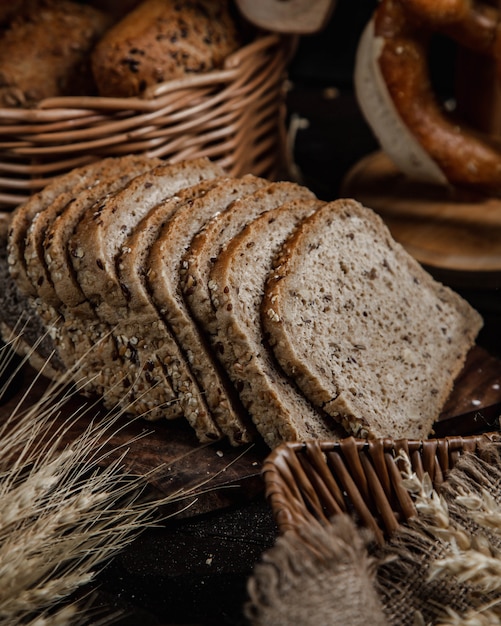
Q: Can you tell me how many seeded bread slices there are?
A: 9